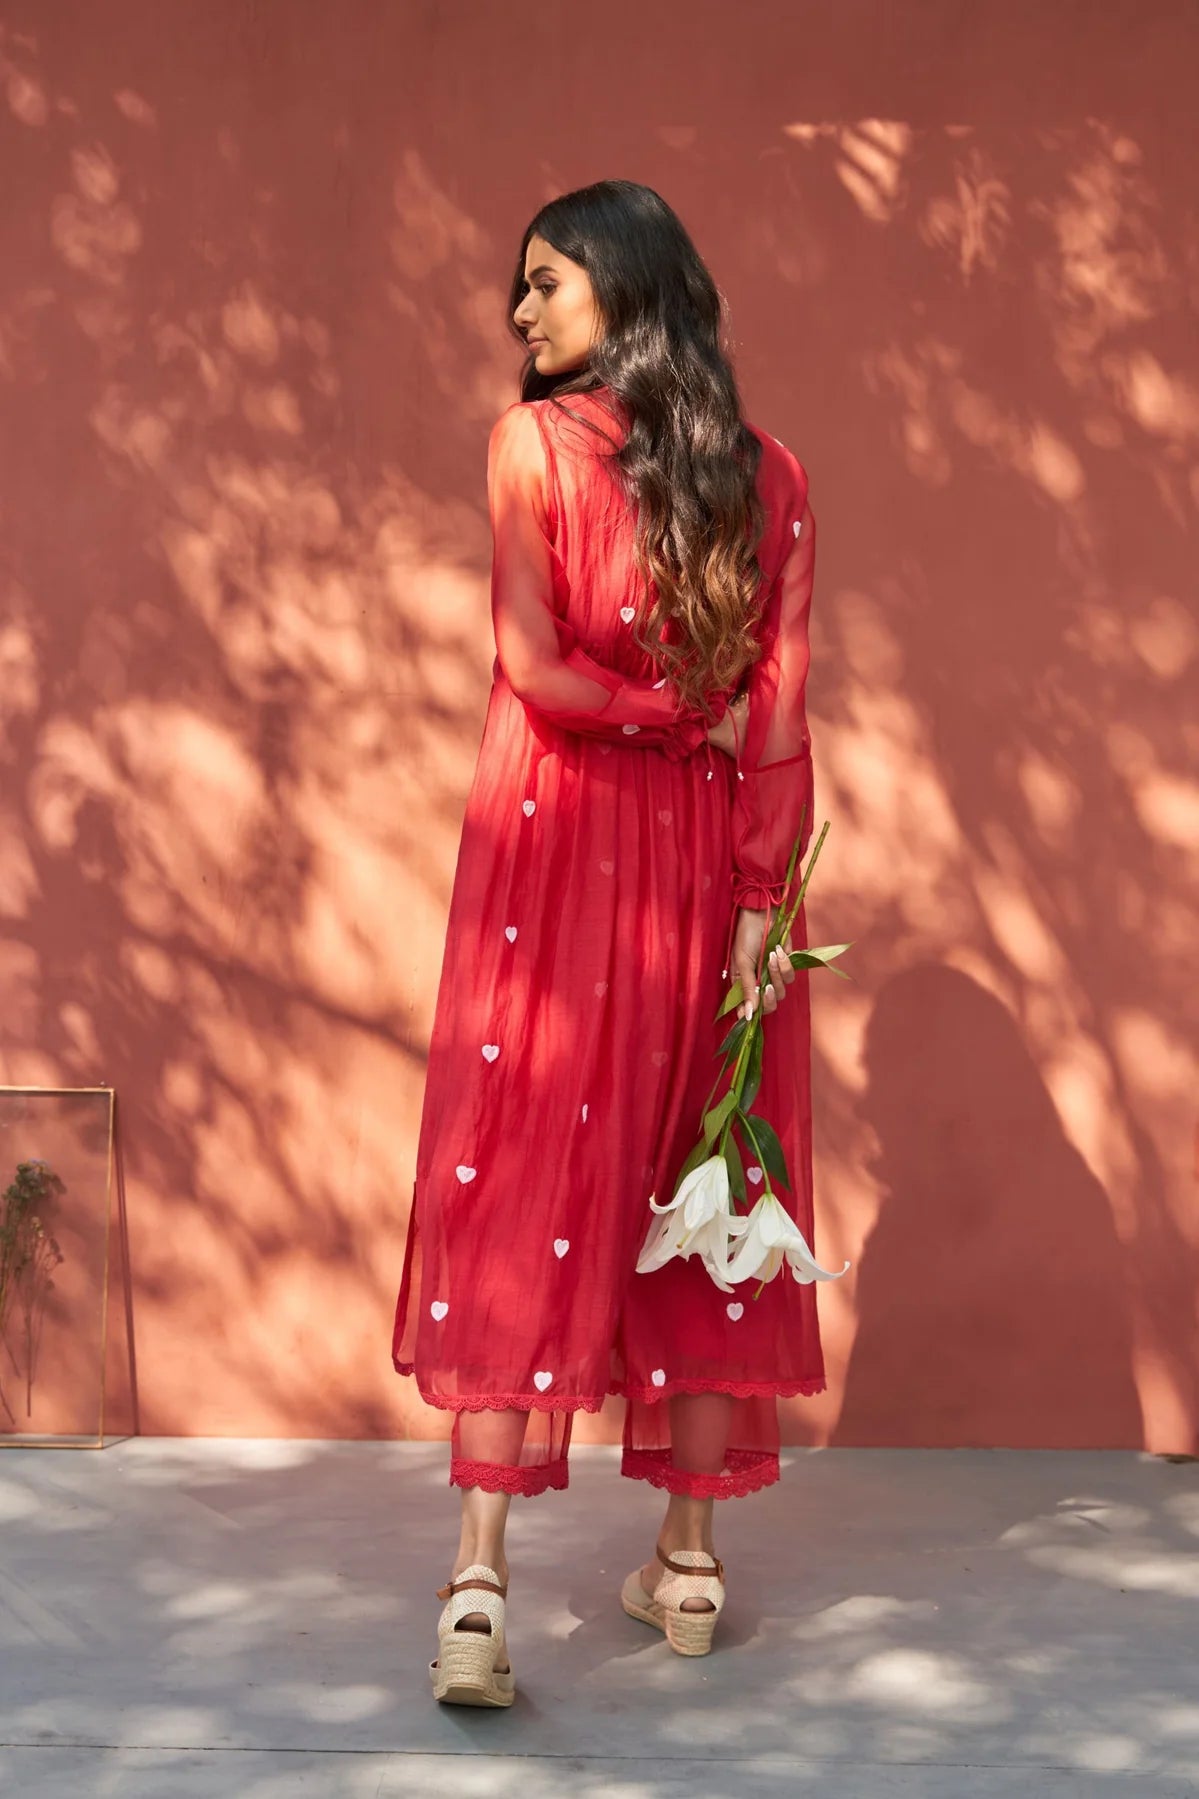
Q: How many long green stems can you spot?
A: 2